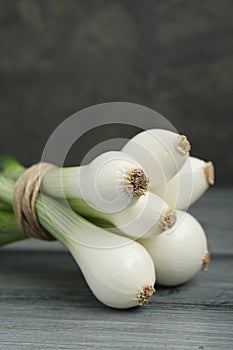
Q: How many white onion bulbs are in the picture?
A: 6